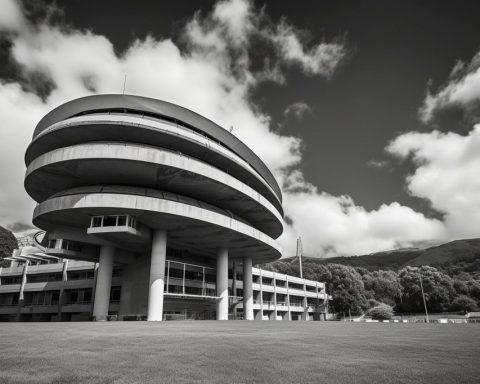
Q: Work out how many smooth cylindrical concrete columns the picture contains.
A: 4